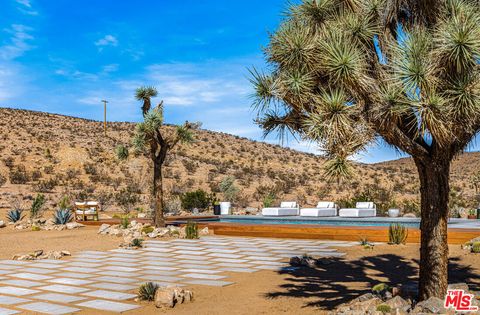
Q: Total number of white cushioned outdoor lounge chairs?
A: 3